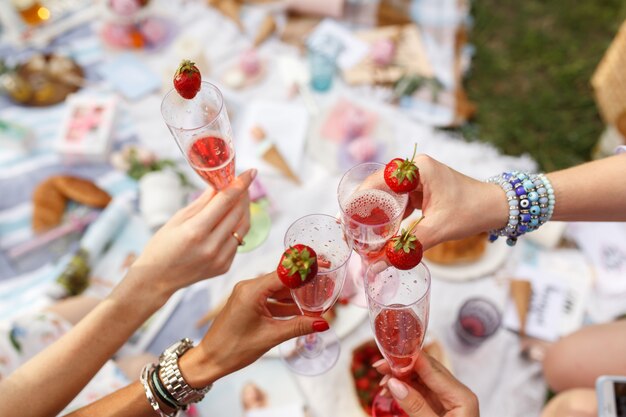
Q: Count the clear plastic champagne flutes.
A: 4